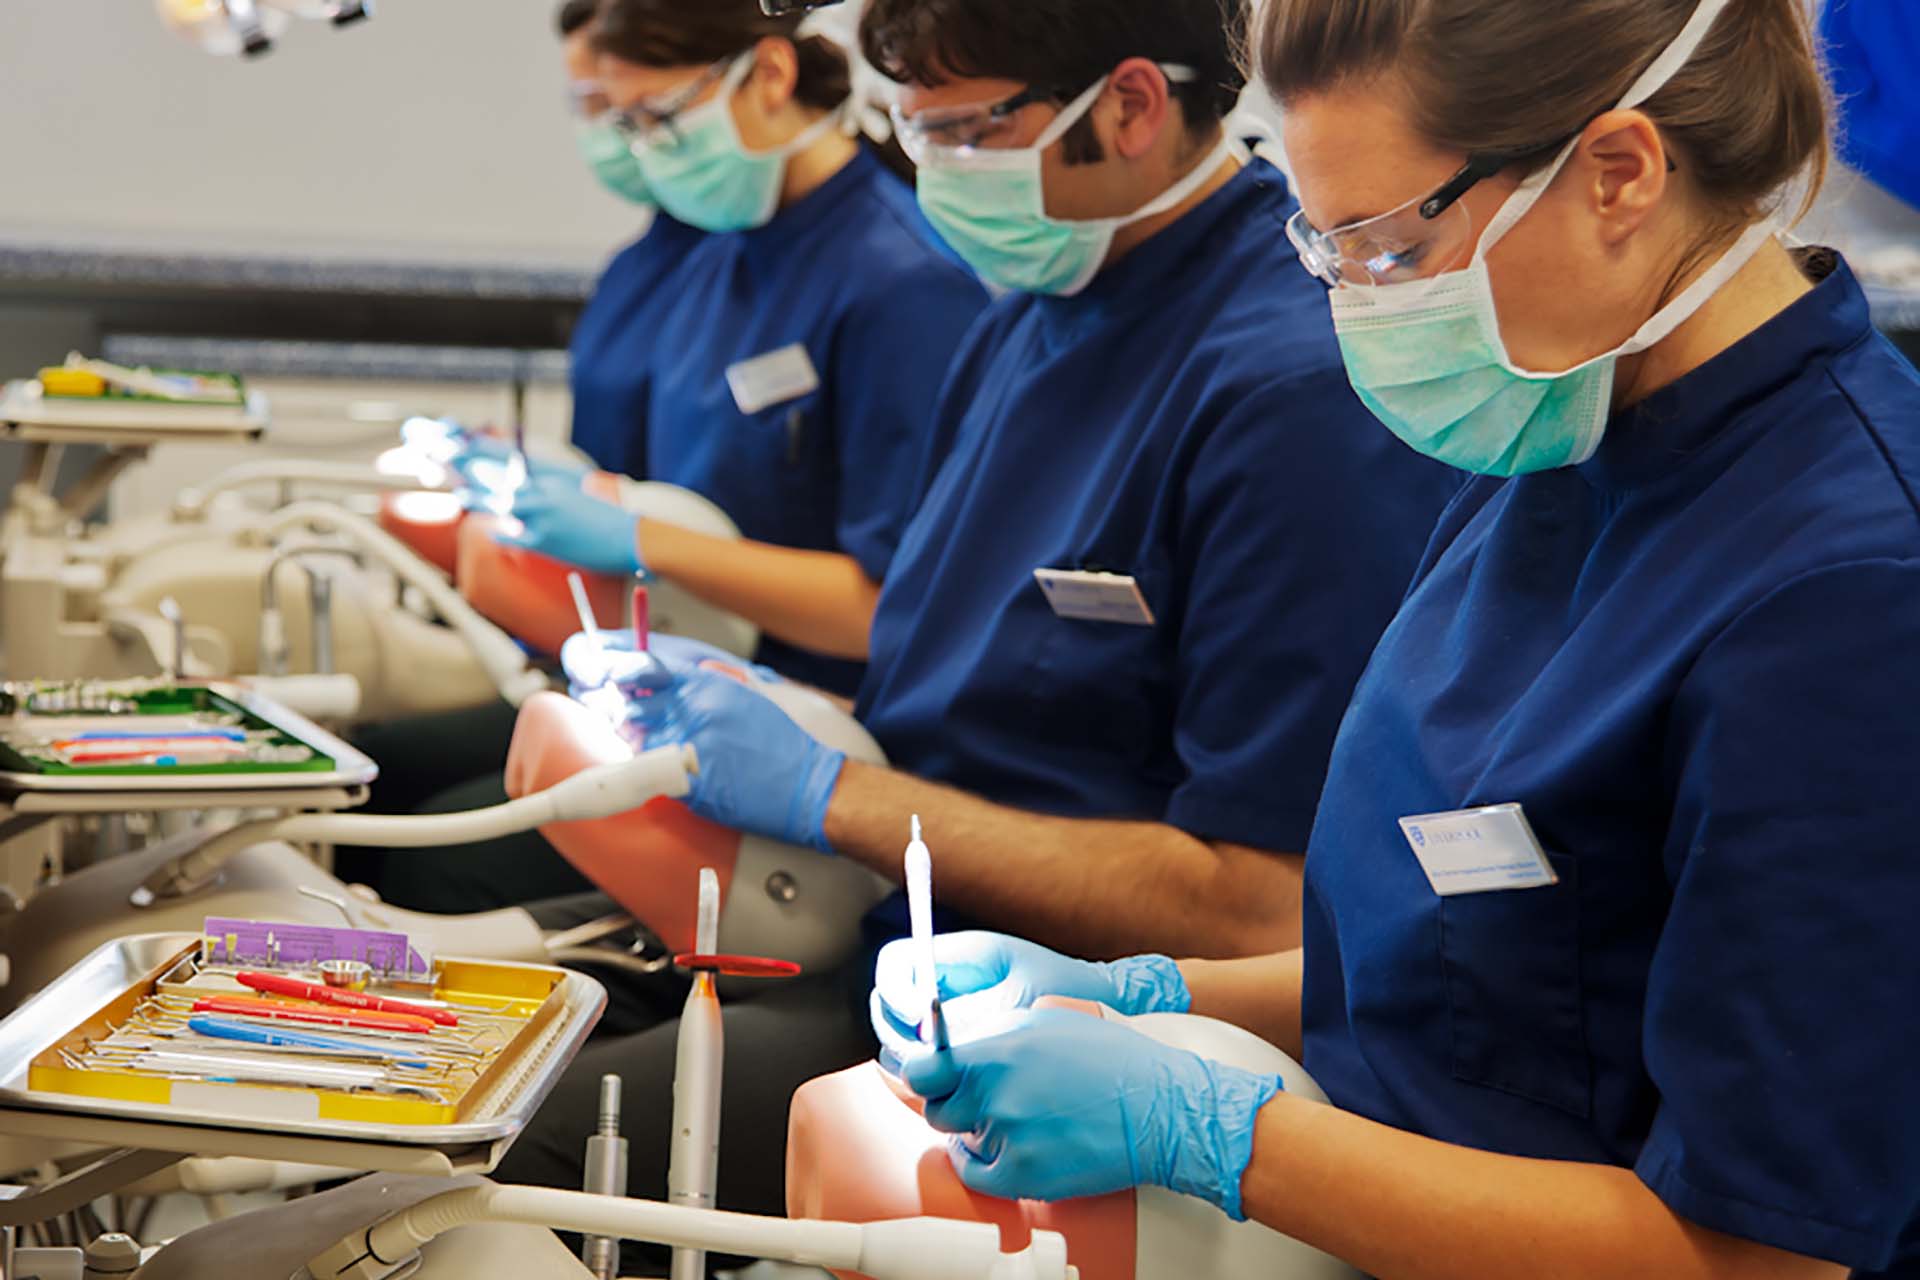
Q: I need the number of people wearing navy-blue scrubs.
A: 4